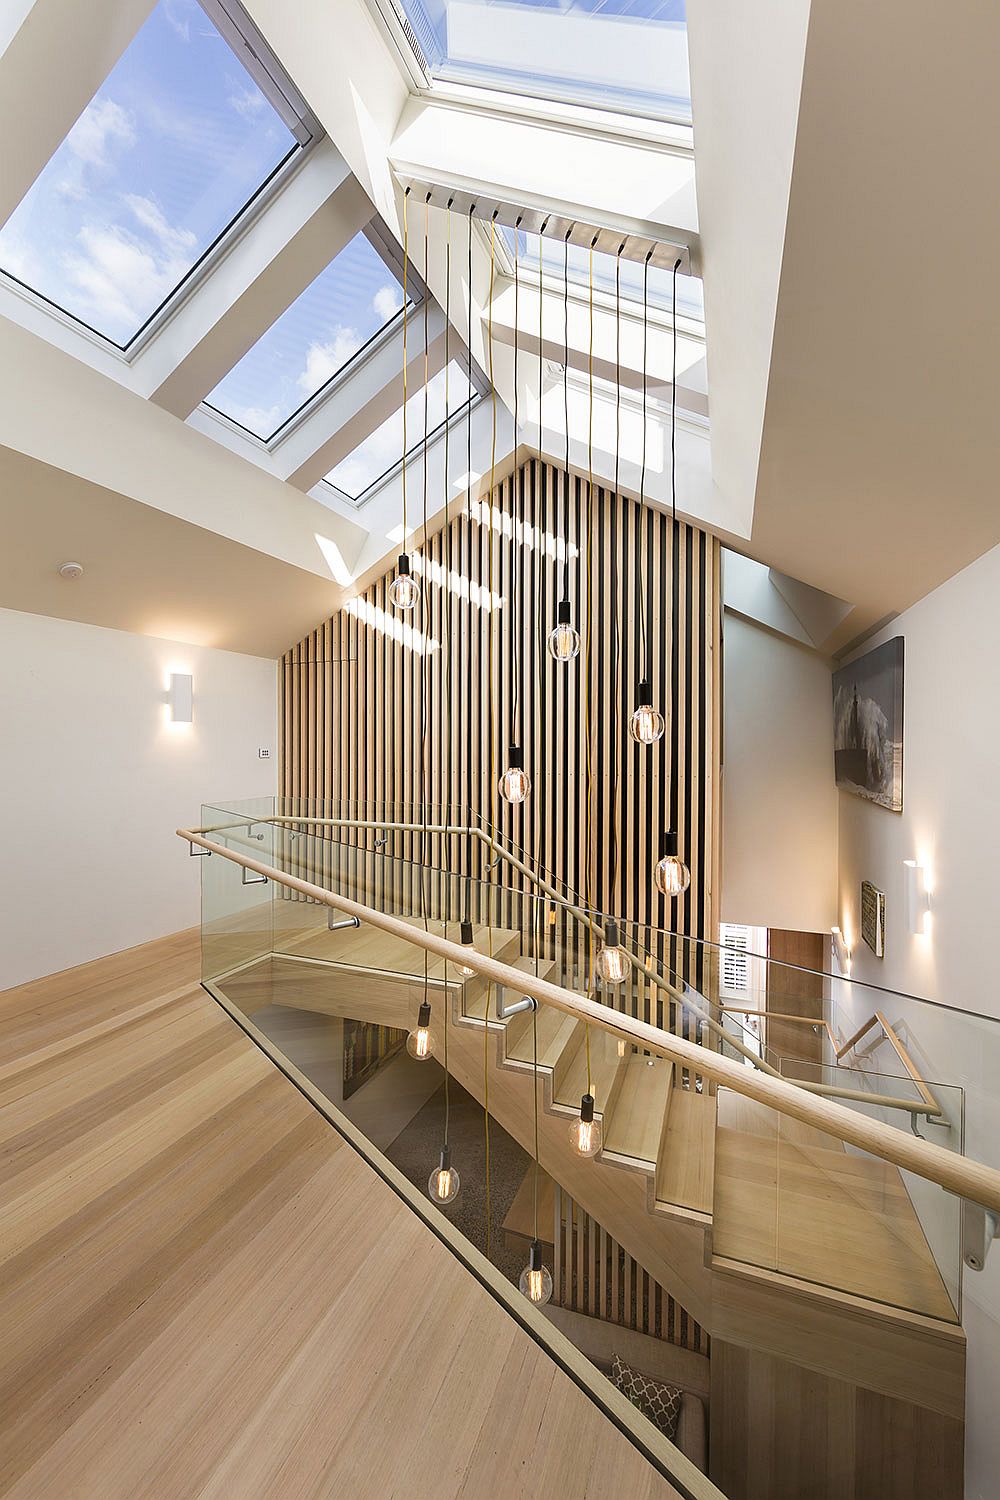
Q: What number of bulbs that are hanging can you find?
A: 11